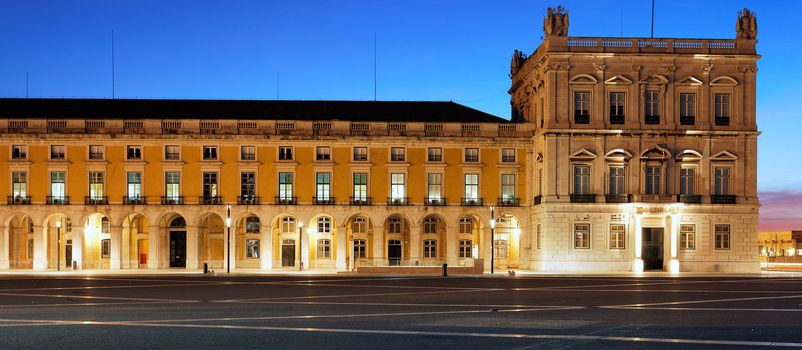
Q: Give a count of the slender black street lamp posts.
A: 4